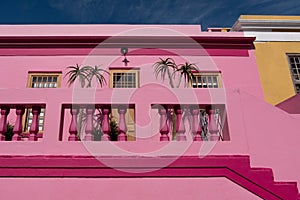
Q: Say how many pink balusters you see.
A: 11